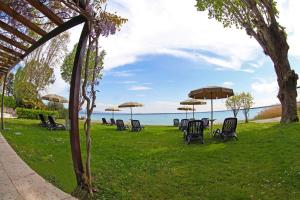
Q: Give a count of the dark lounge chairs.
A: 11